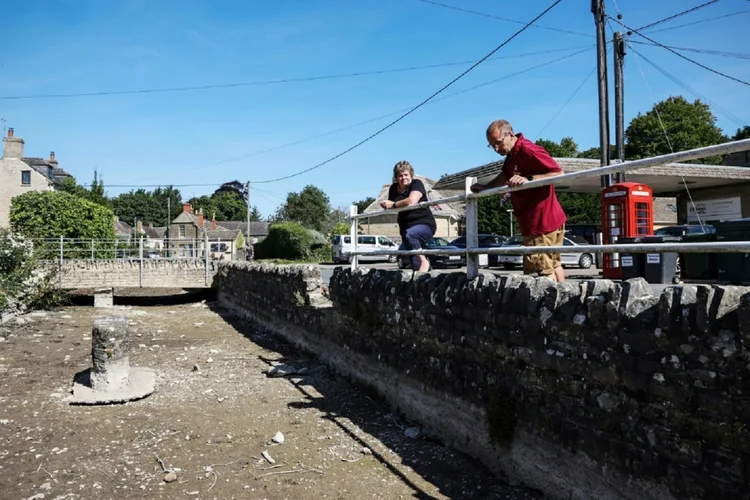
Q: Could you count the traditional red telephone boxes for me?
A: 1